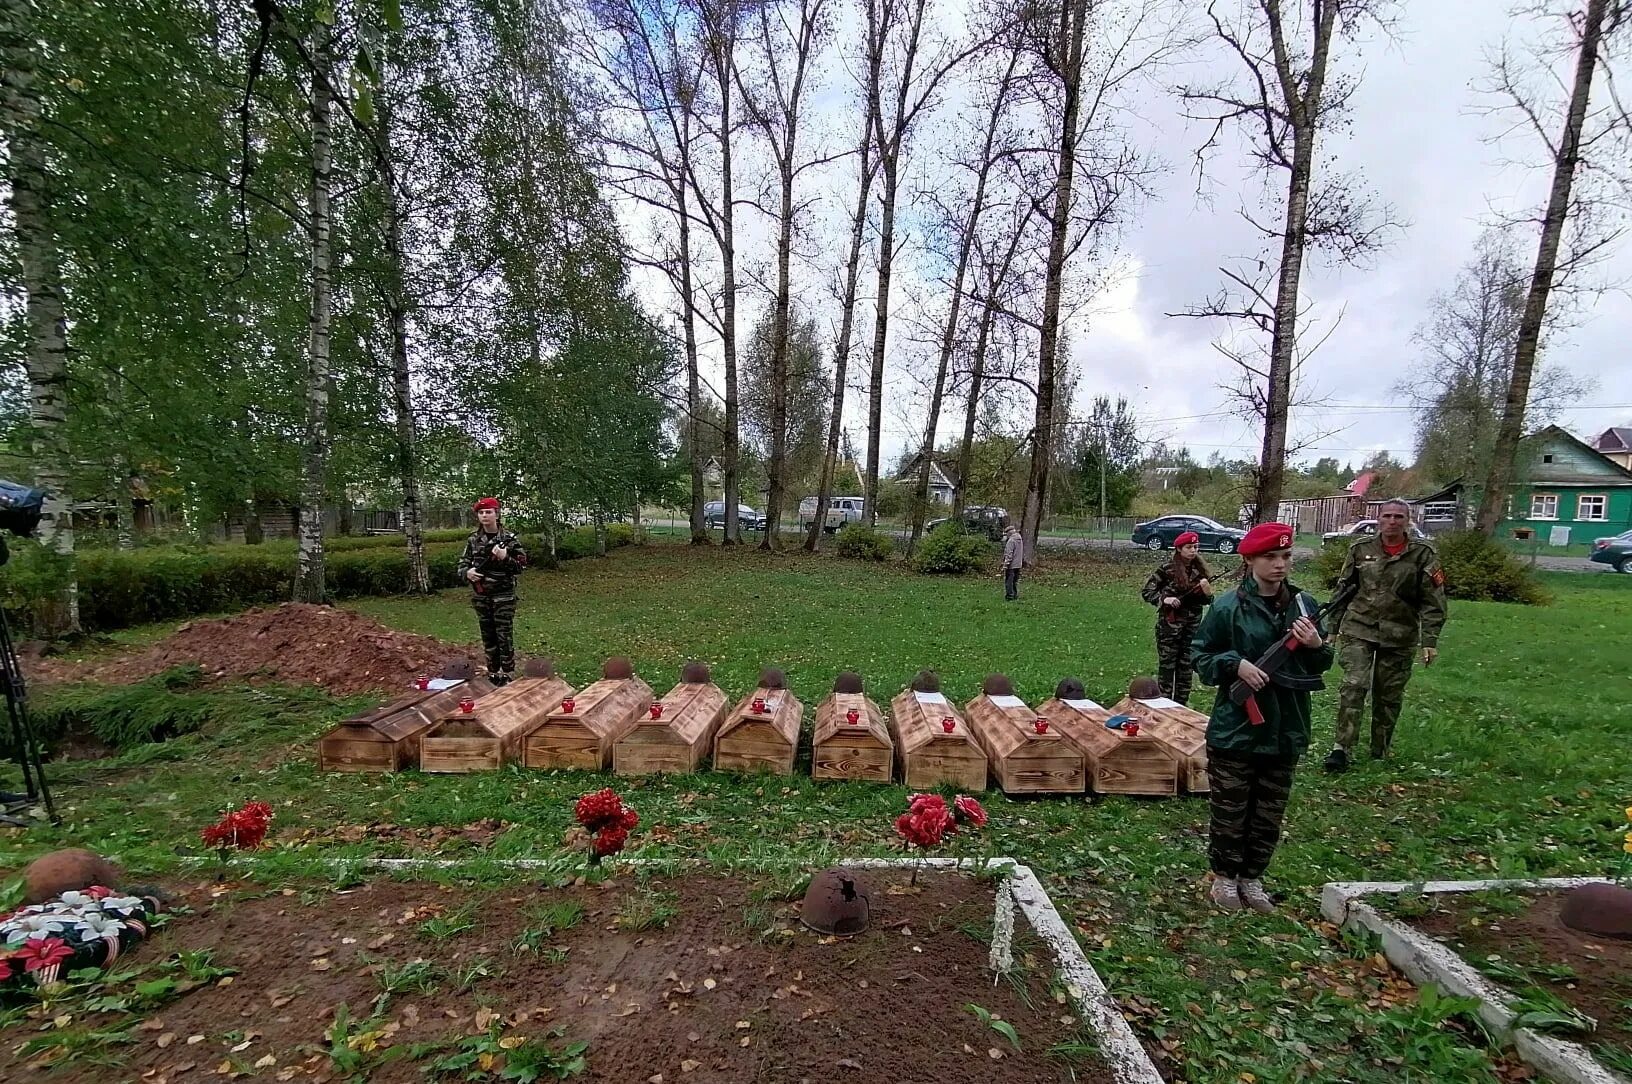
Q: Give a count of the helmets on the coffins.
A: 10